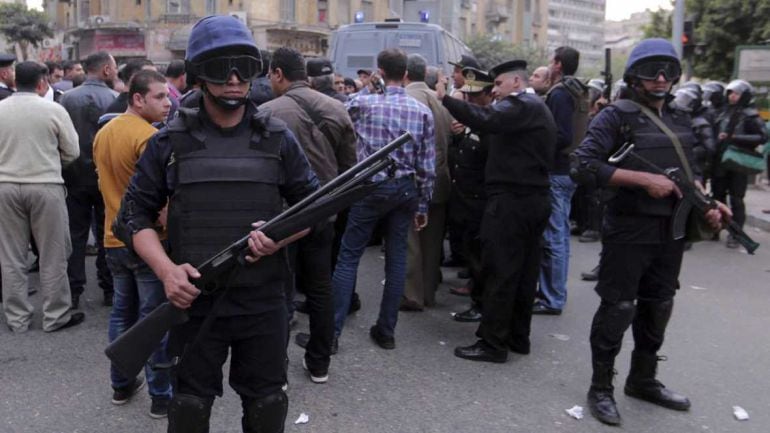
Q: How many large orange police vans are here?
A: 0